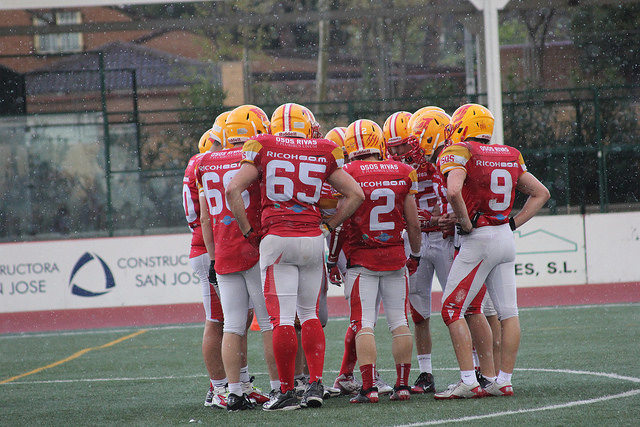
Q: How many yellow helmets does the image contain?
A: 10